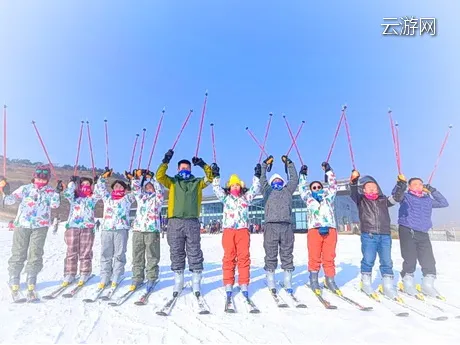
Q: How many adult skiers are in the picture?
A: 10